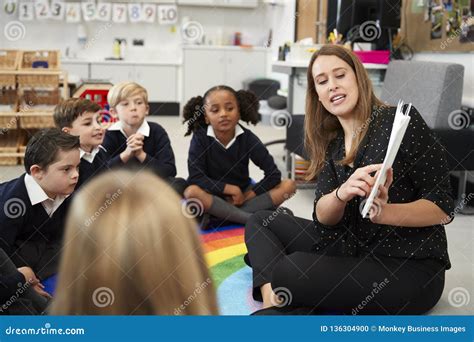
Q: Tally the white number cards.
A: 11